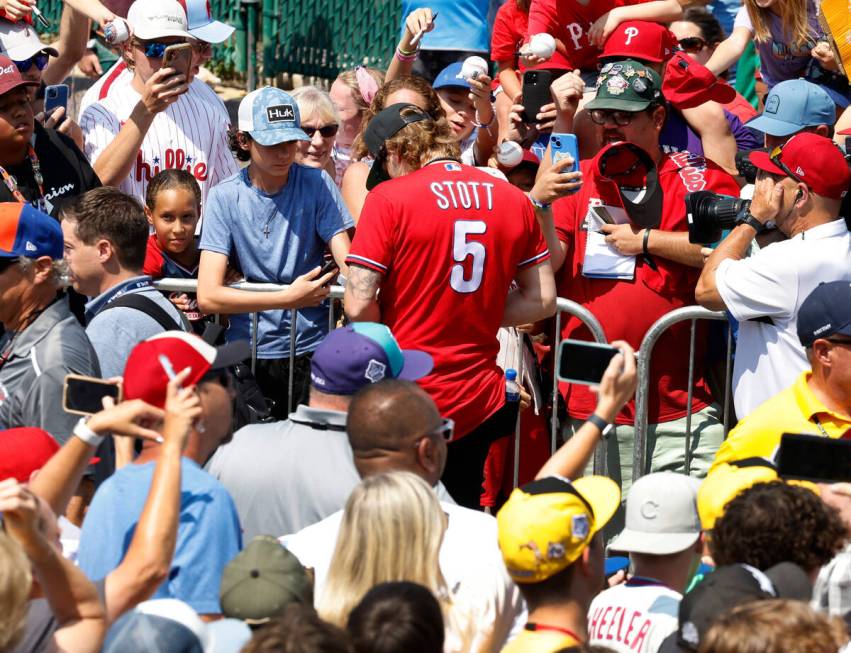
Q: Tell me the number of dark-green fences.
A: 1